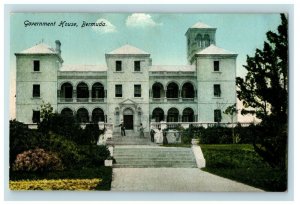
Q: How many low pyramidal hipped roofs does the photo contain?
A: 4